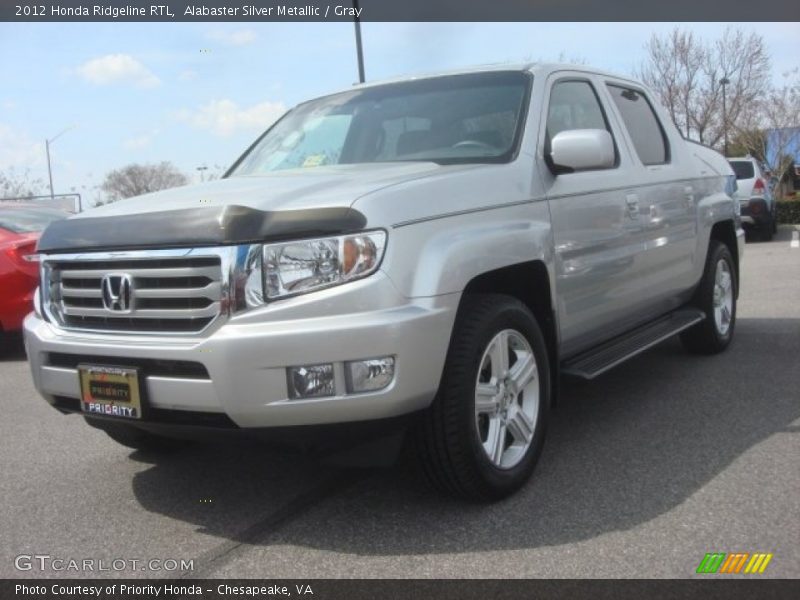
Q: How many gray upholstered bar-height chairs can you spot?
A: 0